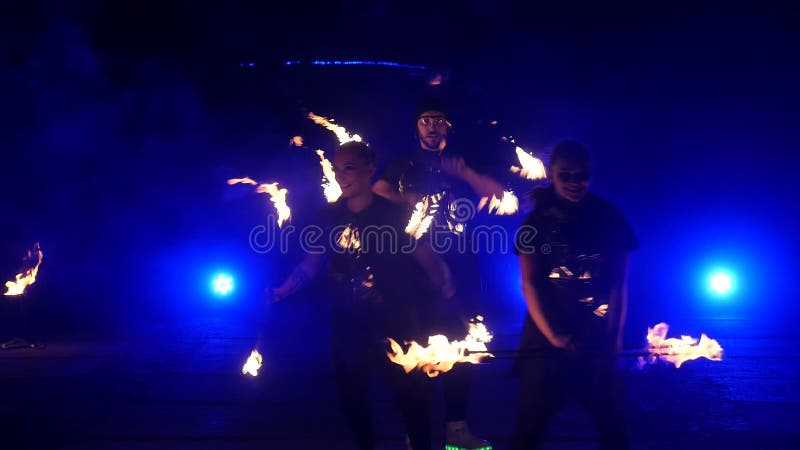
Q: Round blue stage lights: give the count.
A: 2